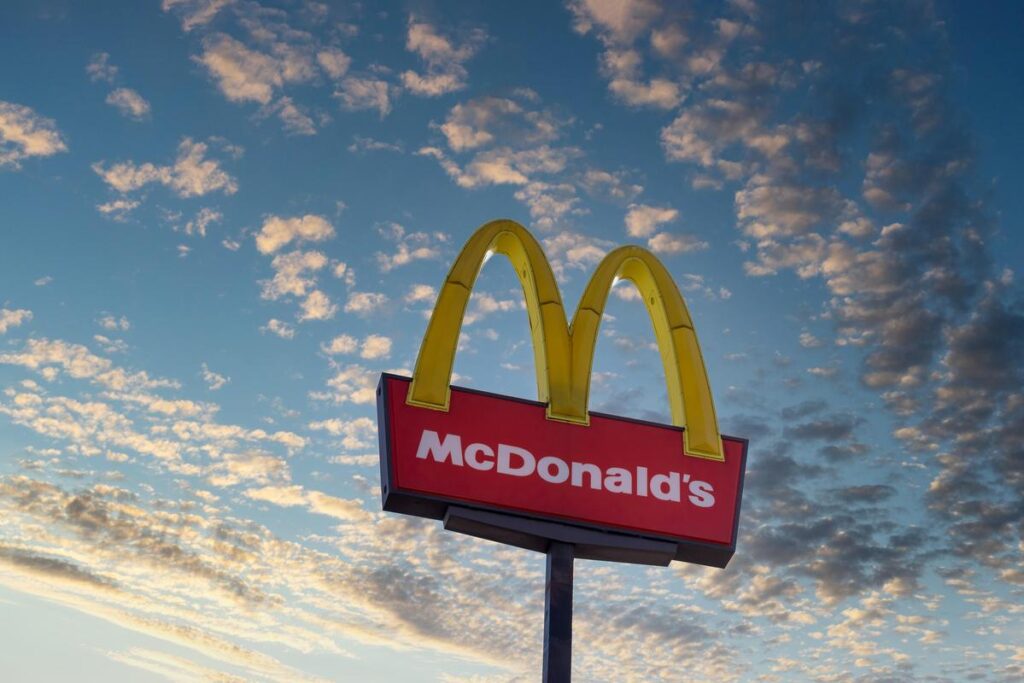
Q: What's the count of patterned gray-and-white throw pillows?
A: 0